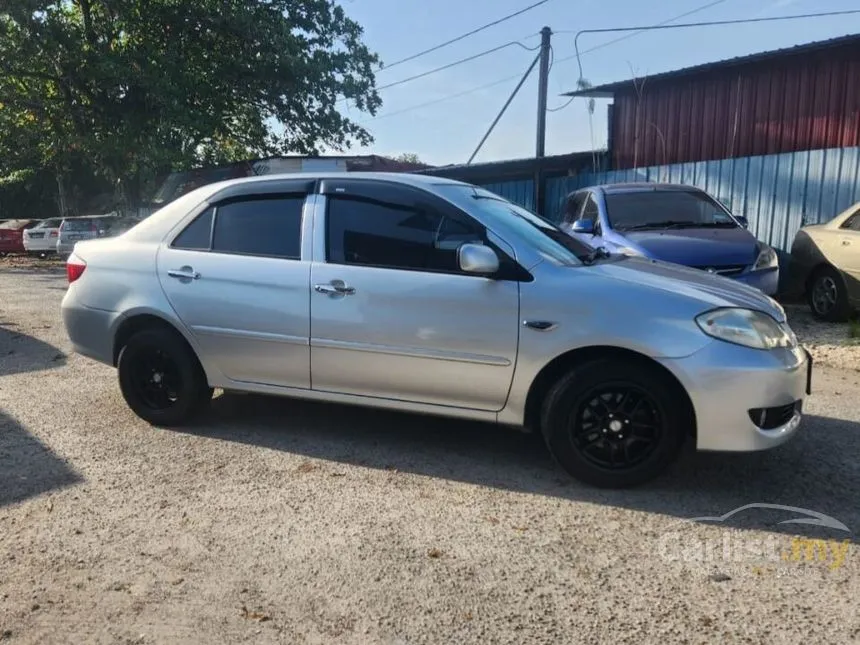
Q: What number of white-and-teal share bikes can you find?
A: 0